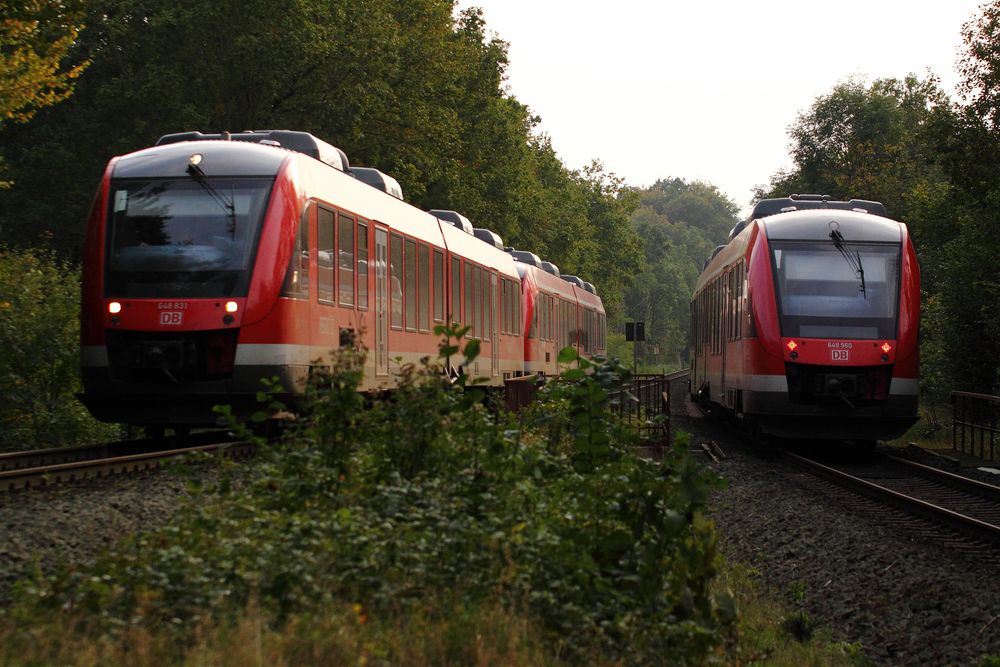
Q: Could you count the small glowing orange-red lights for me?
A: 2